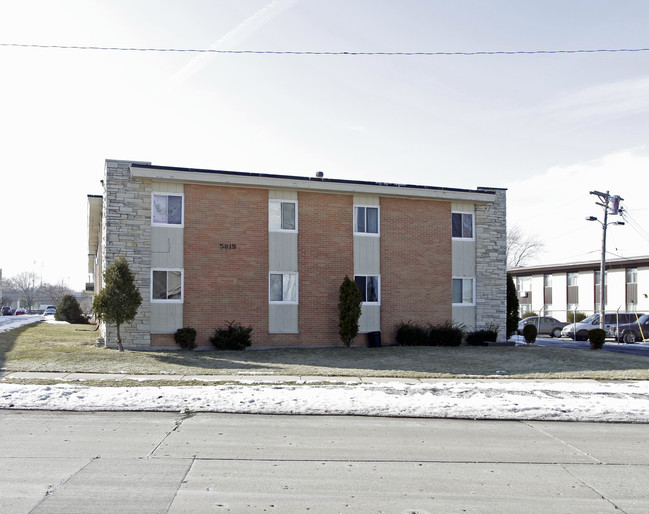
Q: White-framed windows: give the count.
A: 8